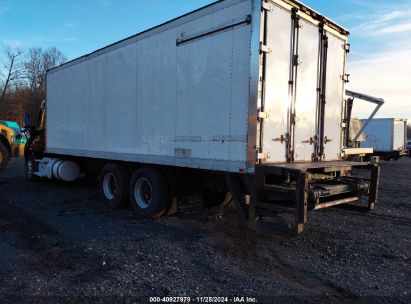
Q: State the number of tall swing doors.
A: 3